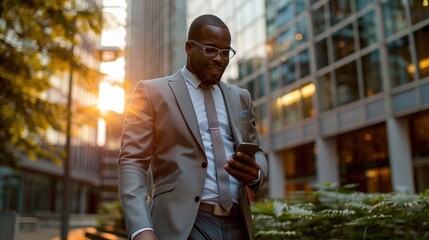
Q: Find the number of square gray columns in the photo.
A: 3